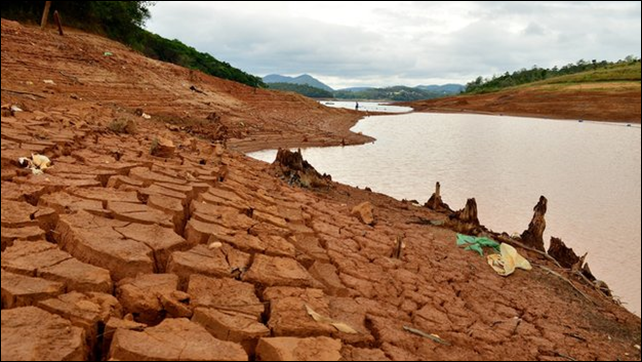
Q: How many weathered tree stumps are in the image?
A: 5